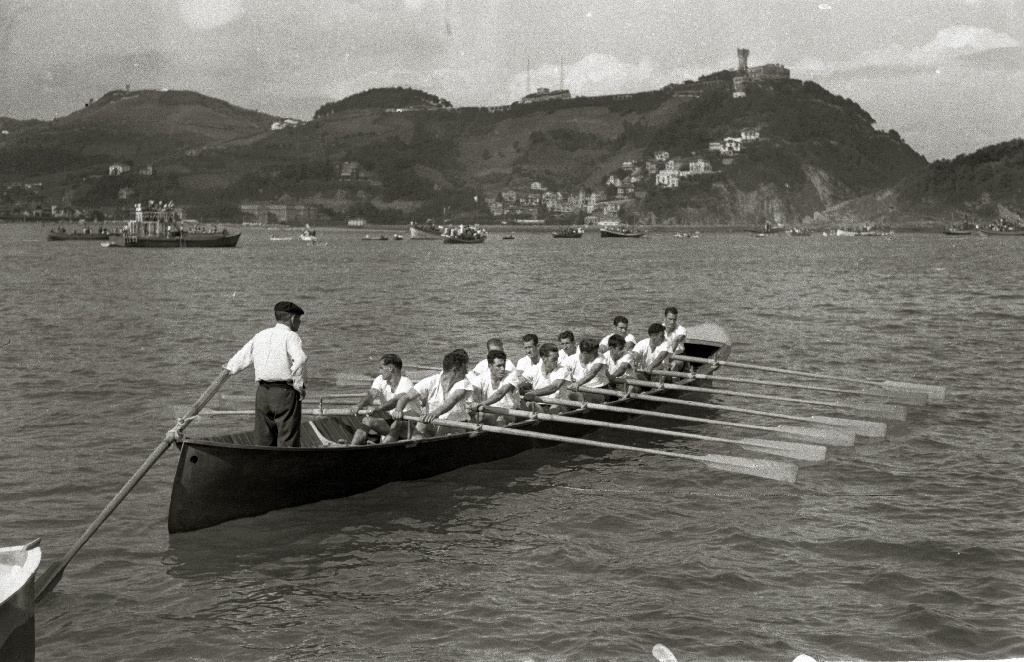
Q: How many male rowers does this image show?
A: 12